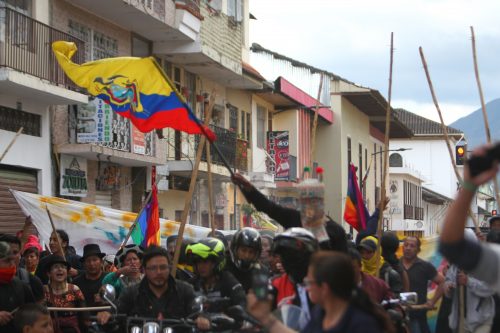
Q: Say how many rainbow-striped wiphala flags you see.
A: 2